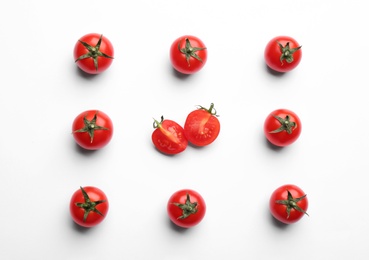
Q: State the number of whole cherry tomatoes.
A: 8